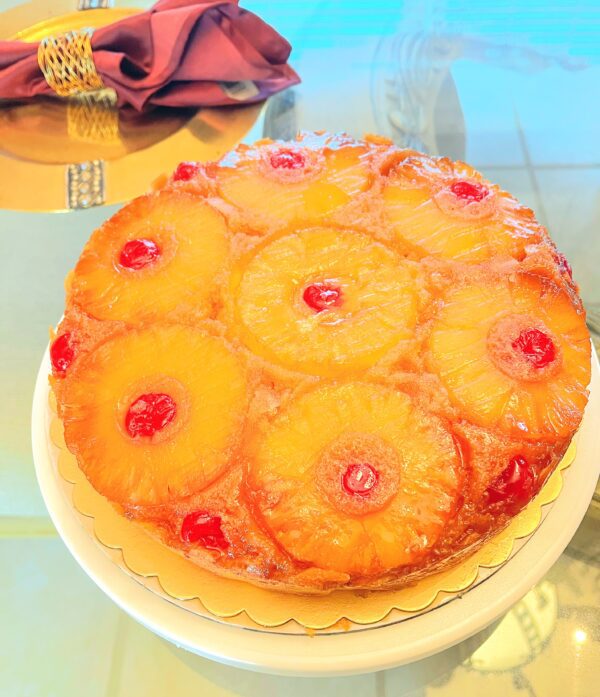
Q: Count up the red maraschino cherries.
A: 12